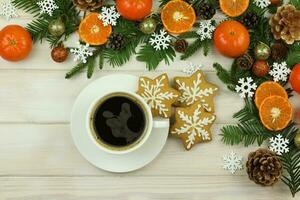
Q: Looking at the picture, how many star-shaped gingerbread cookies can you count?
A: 3